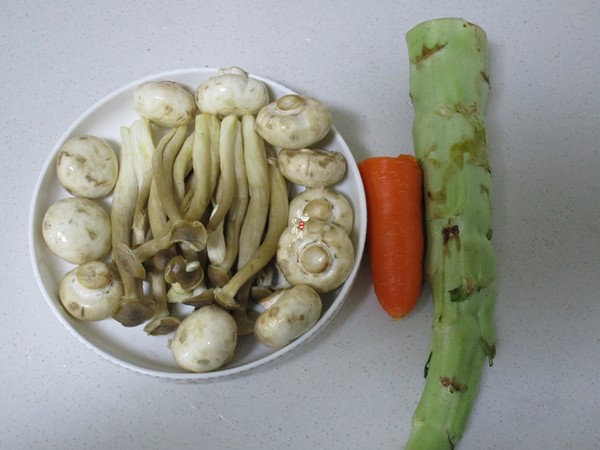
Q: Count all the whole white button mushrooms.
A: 11